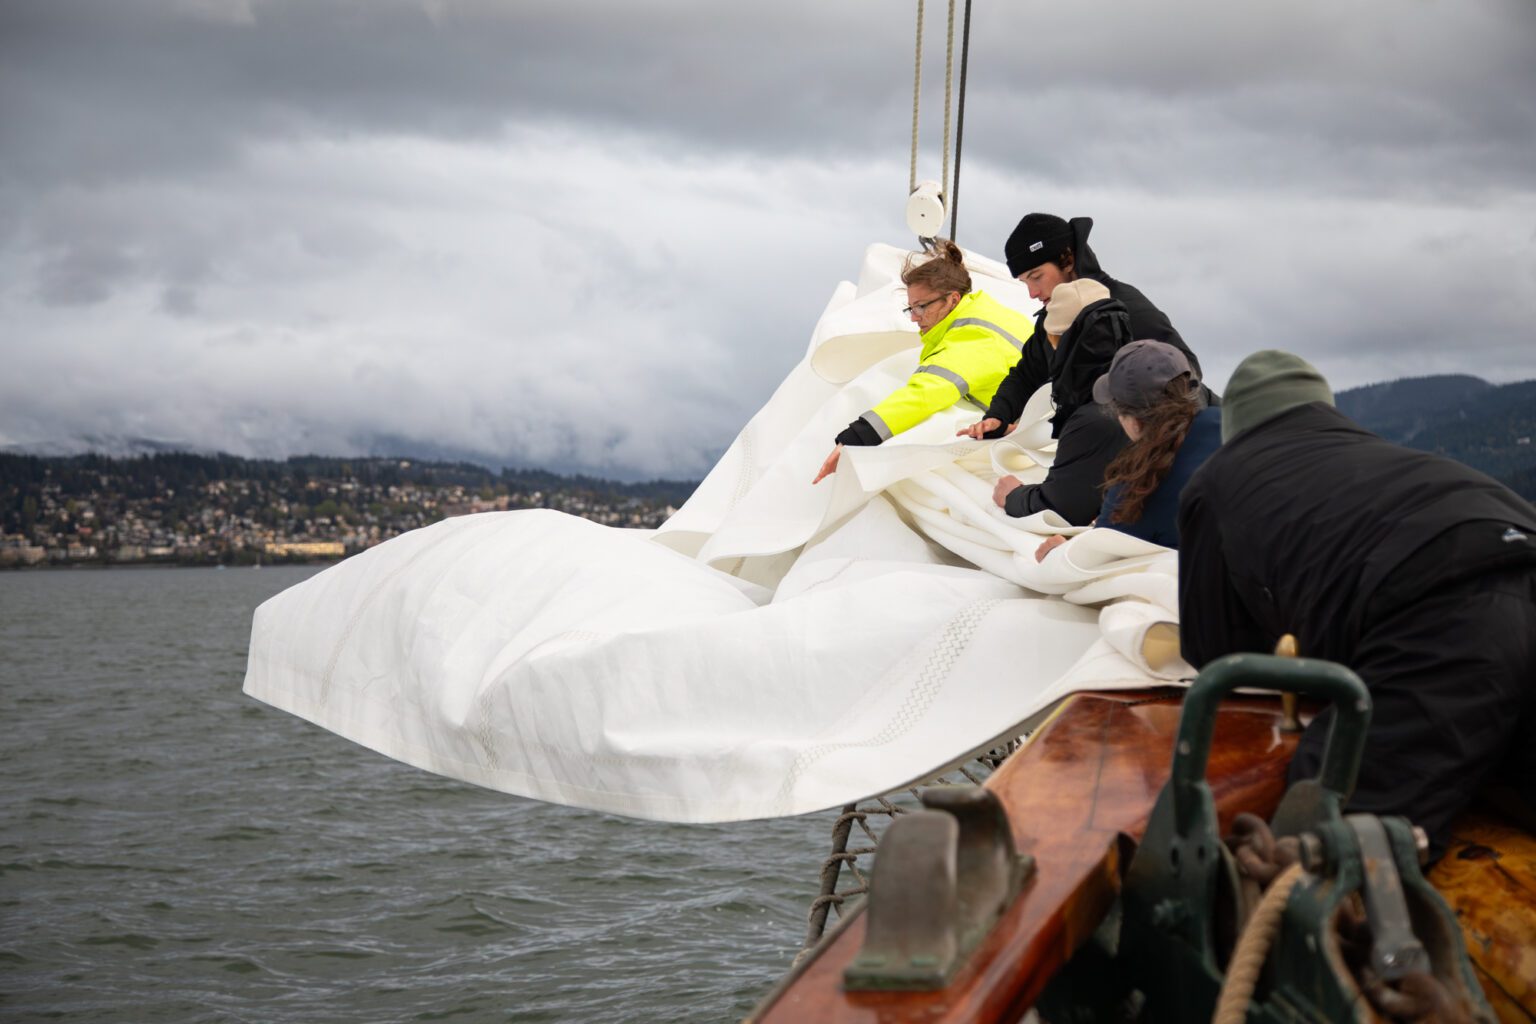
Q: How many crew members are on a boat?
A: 5